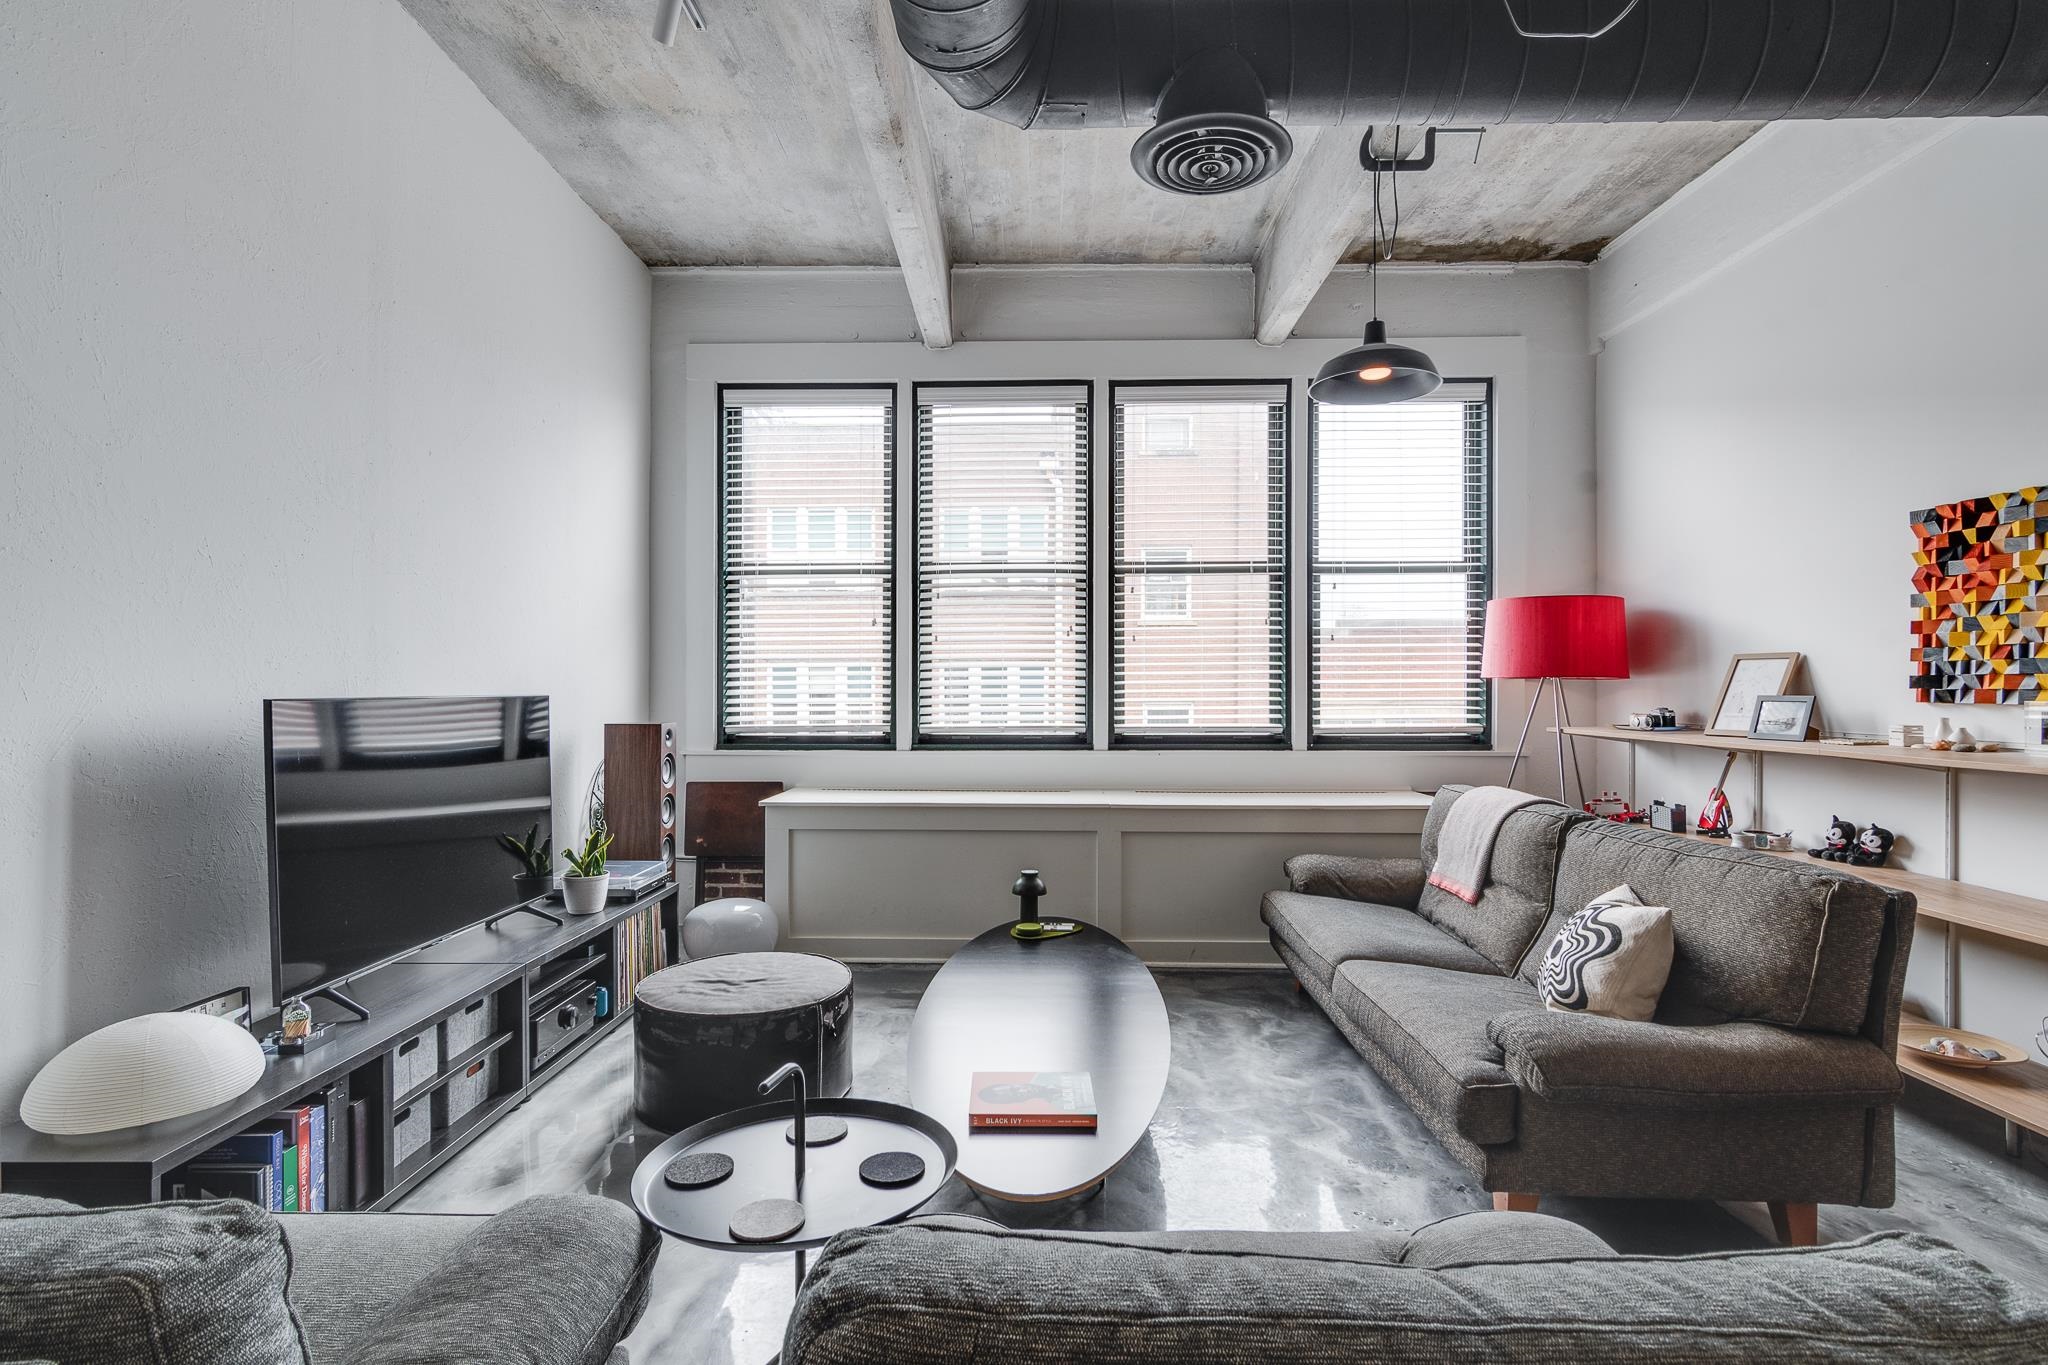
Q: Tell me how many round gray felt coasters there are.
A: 4